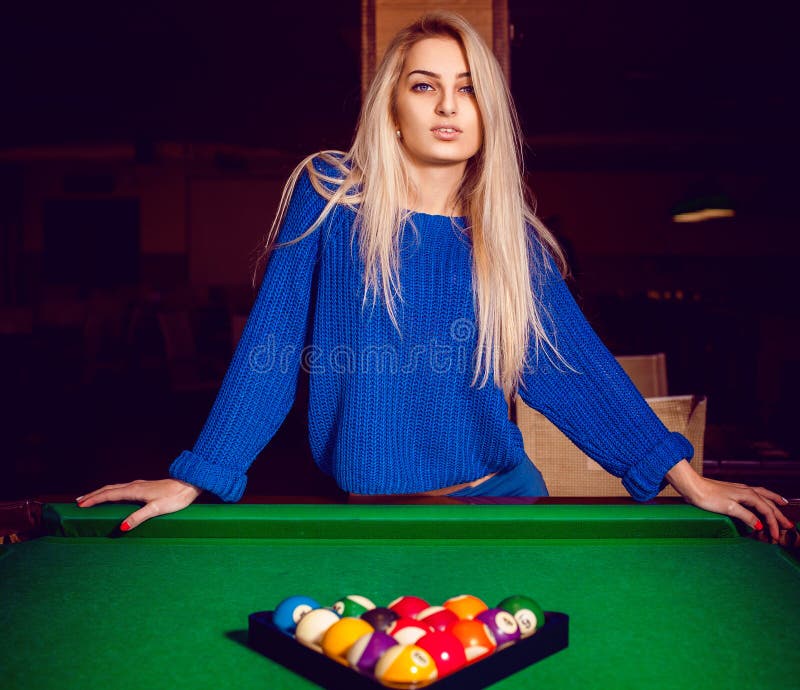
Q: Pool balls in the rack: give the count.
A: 15